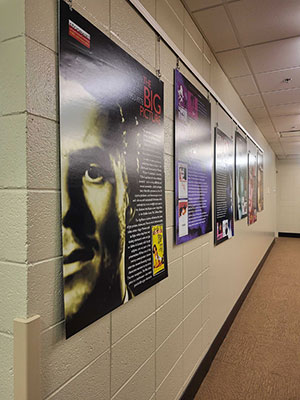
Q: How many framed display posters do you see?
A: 6